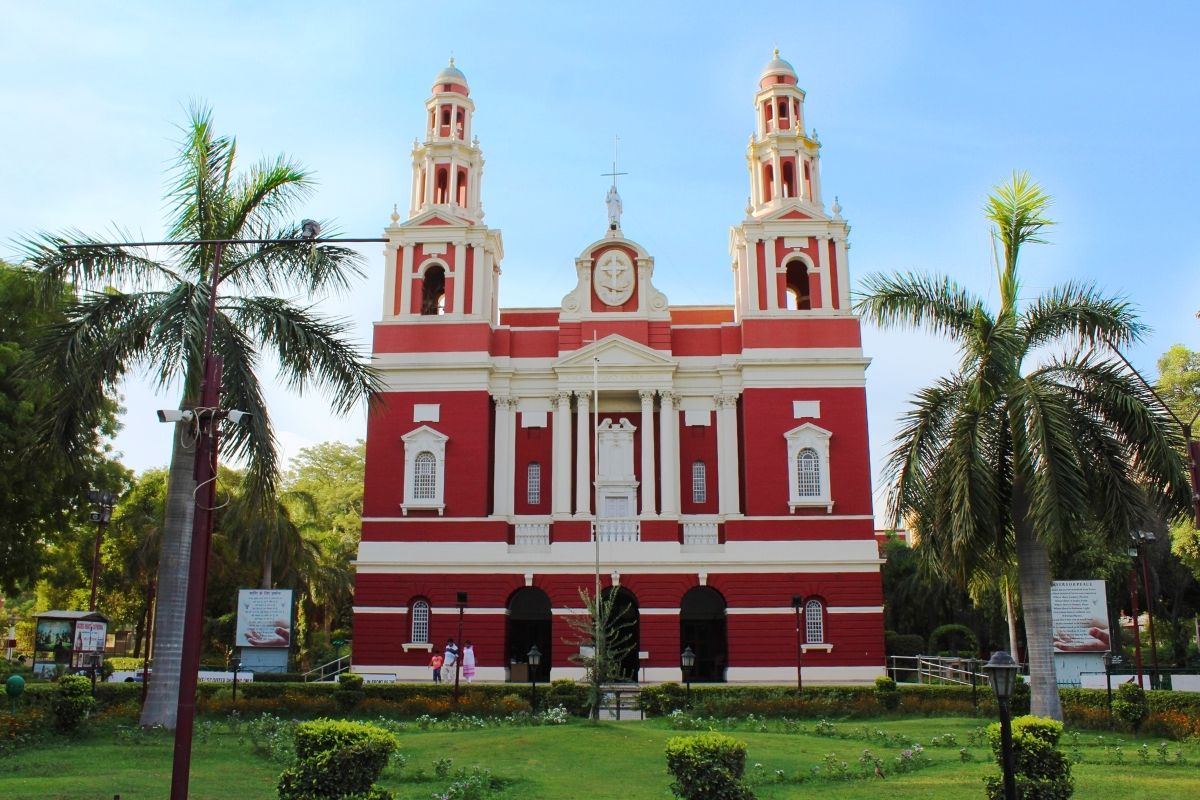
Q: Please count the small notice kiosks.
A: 1